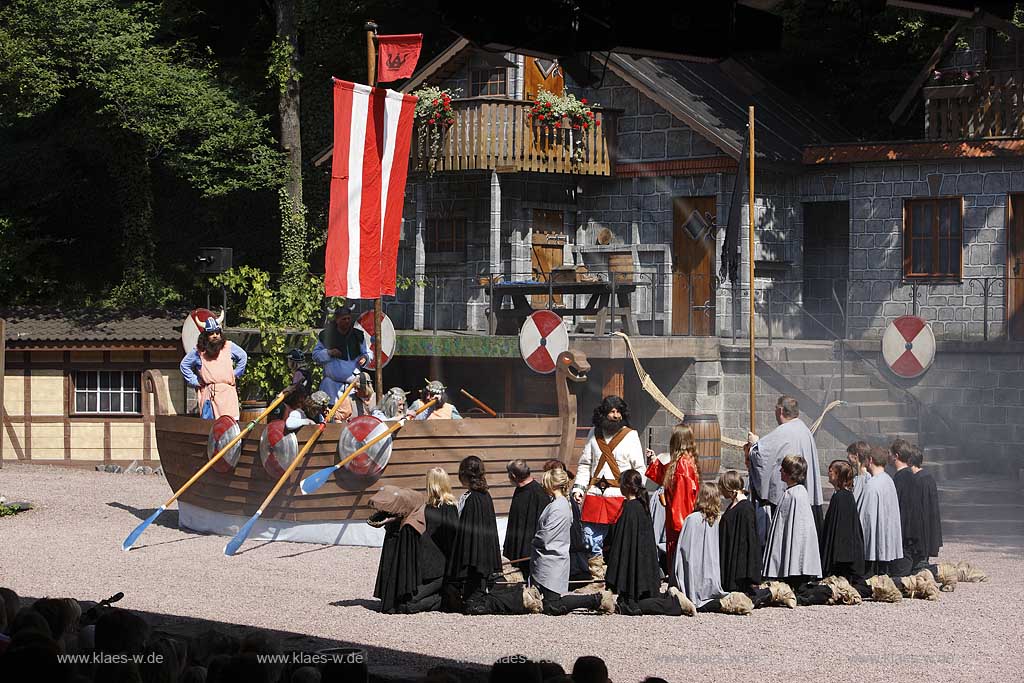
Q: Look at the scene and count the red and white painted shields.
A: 7